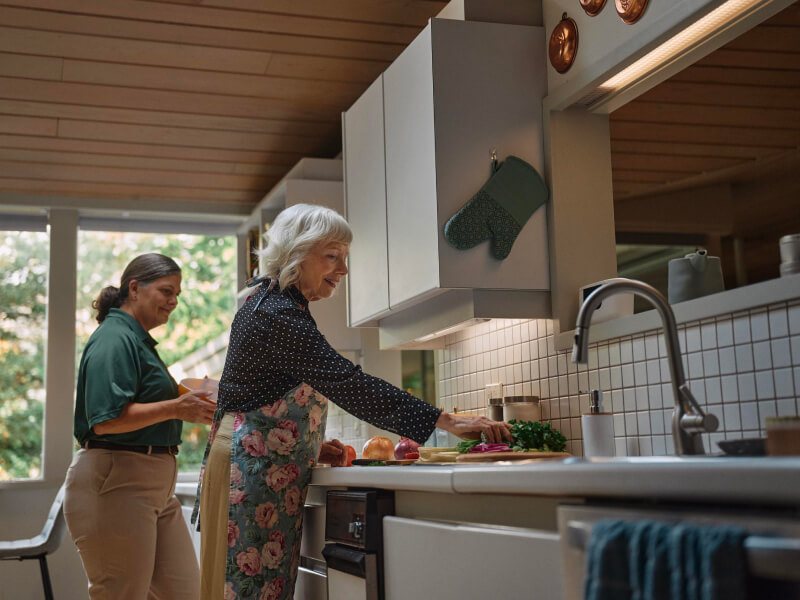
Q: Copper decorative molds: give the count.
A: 3